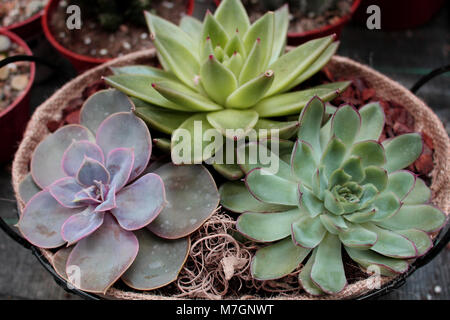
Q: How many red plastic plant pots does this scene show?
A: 5